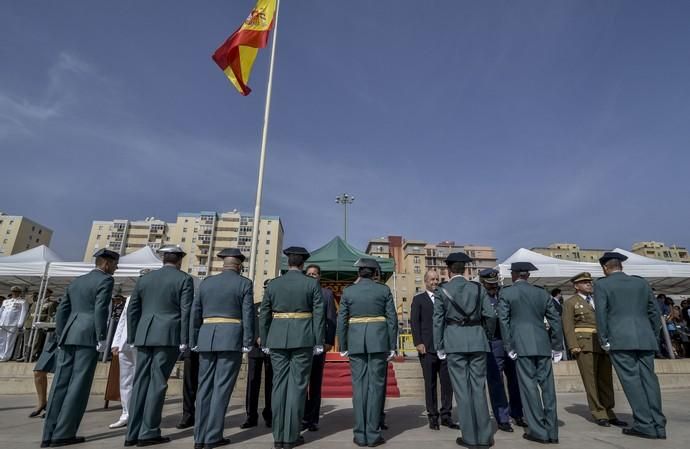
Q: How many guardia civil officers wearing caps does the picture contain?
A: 8